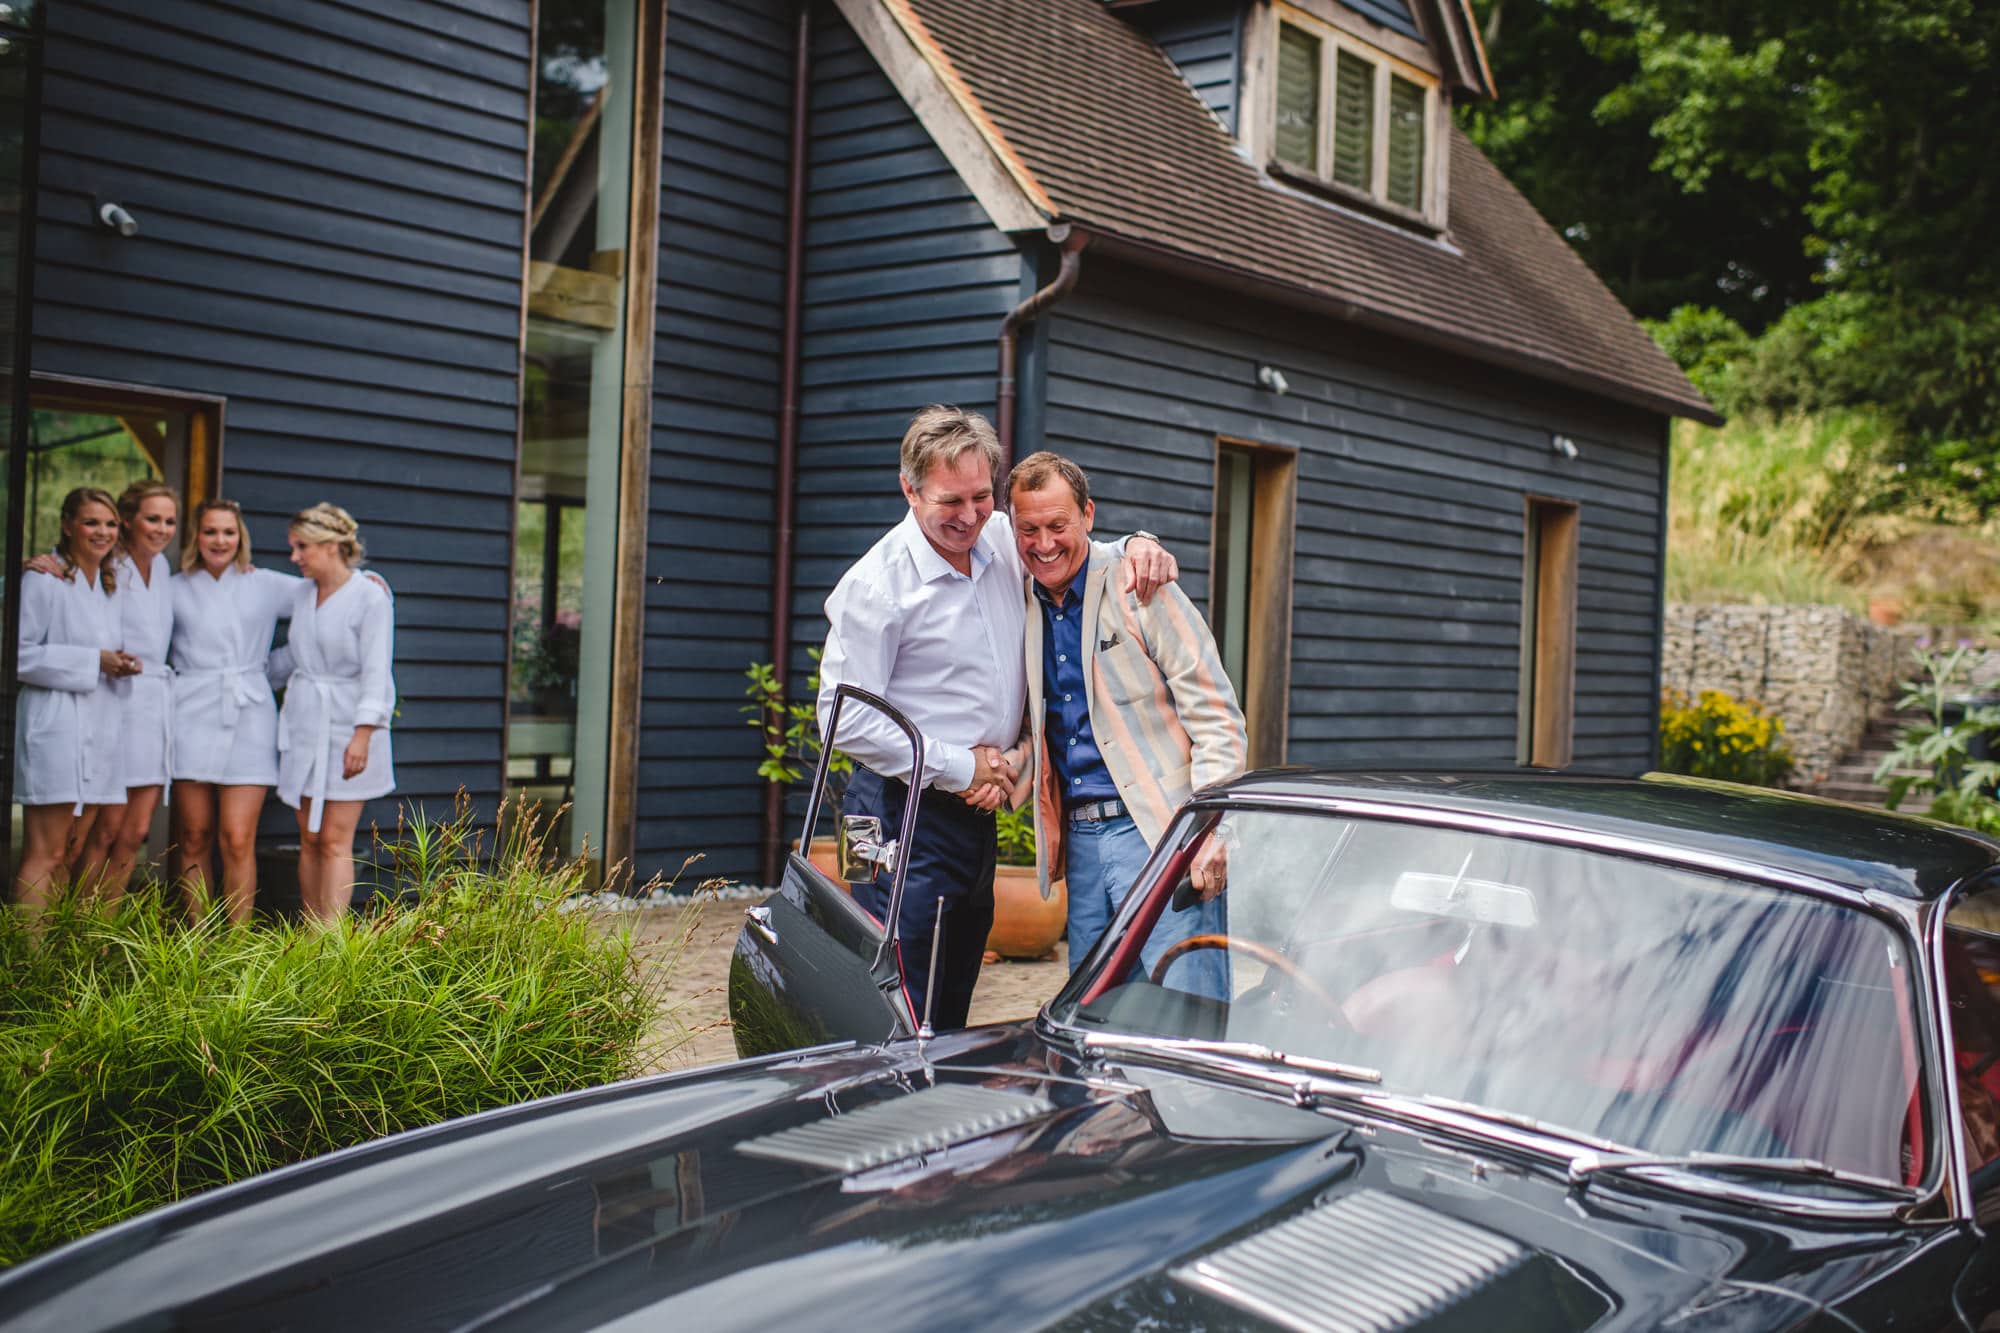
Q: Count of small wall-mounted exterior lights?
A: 3